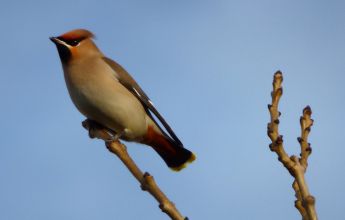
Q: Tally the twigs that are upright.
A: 2